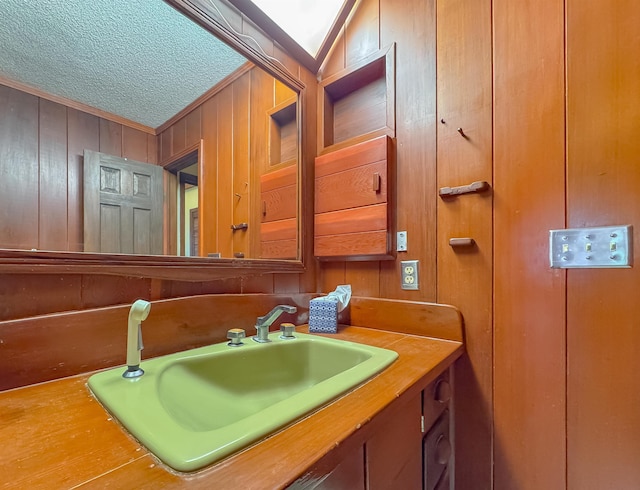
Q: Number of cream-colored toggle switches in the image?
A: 3